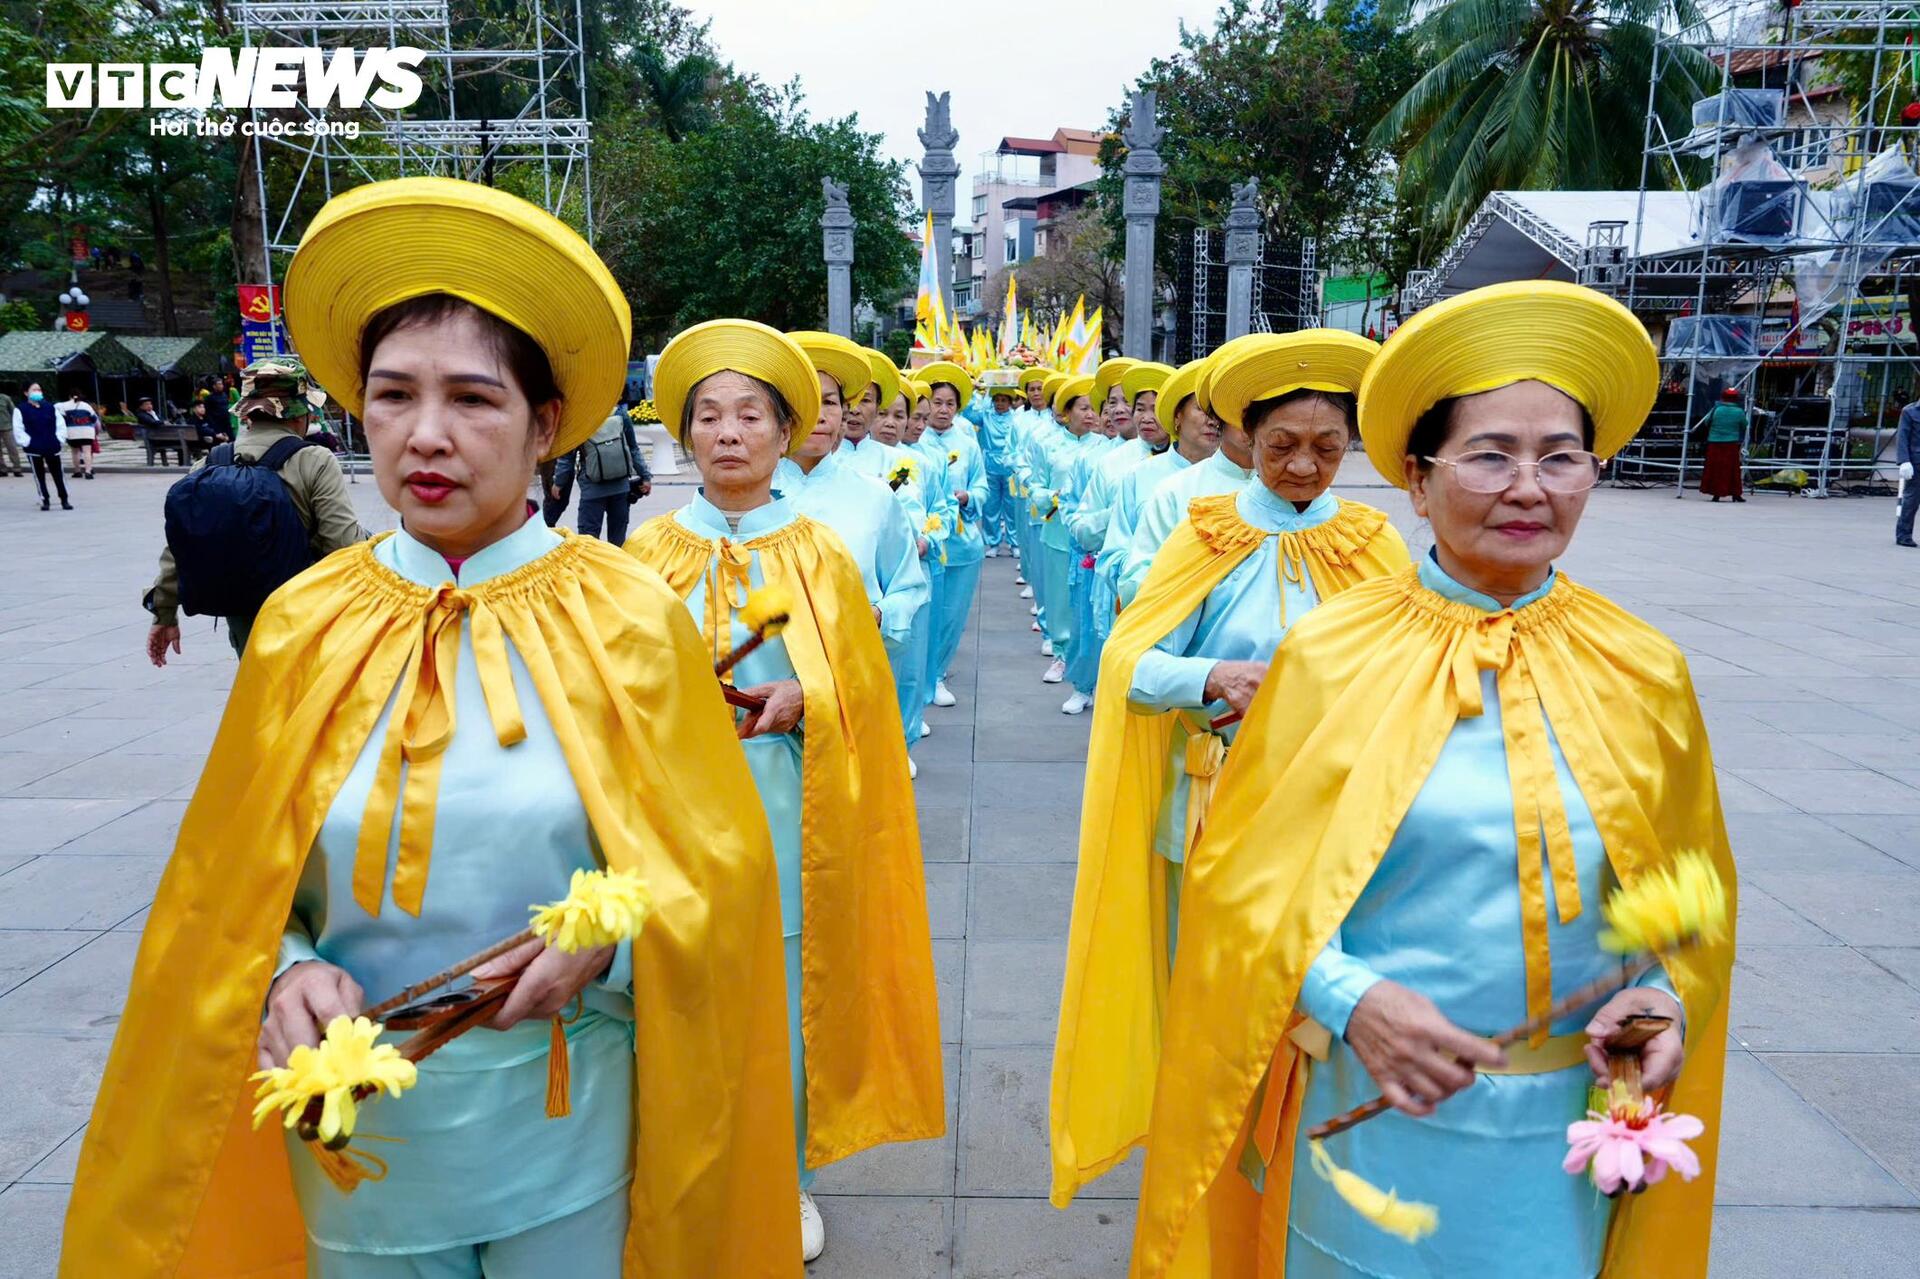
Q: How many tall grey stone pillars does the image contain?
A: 4